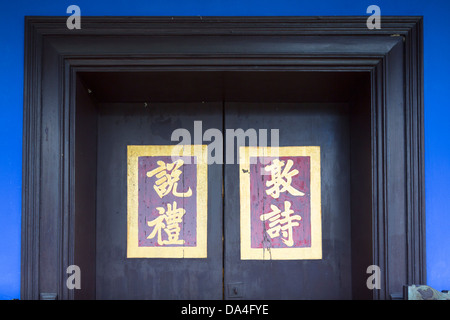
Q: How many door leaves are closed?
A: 2